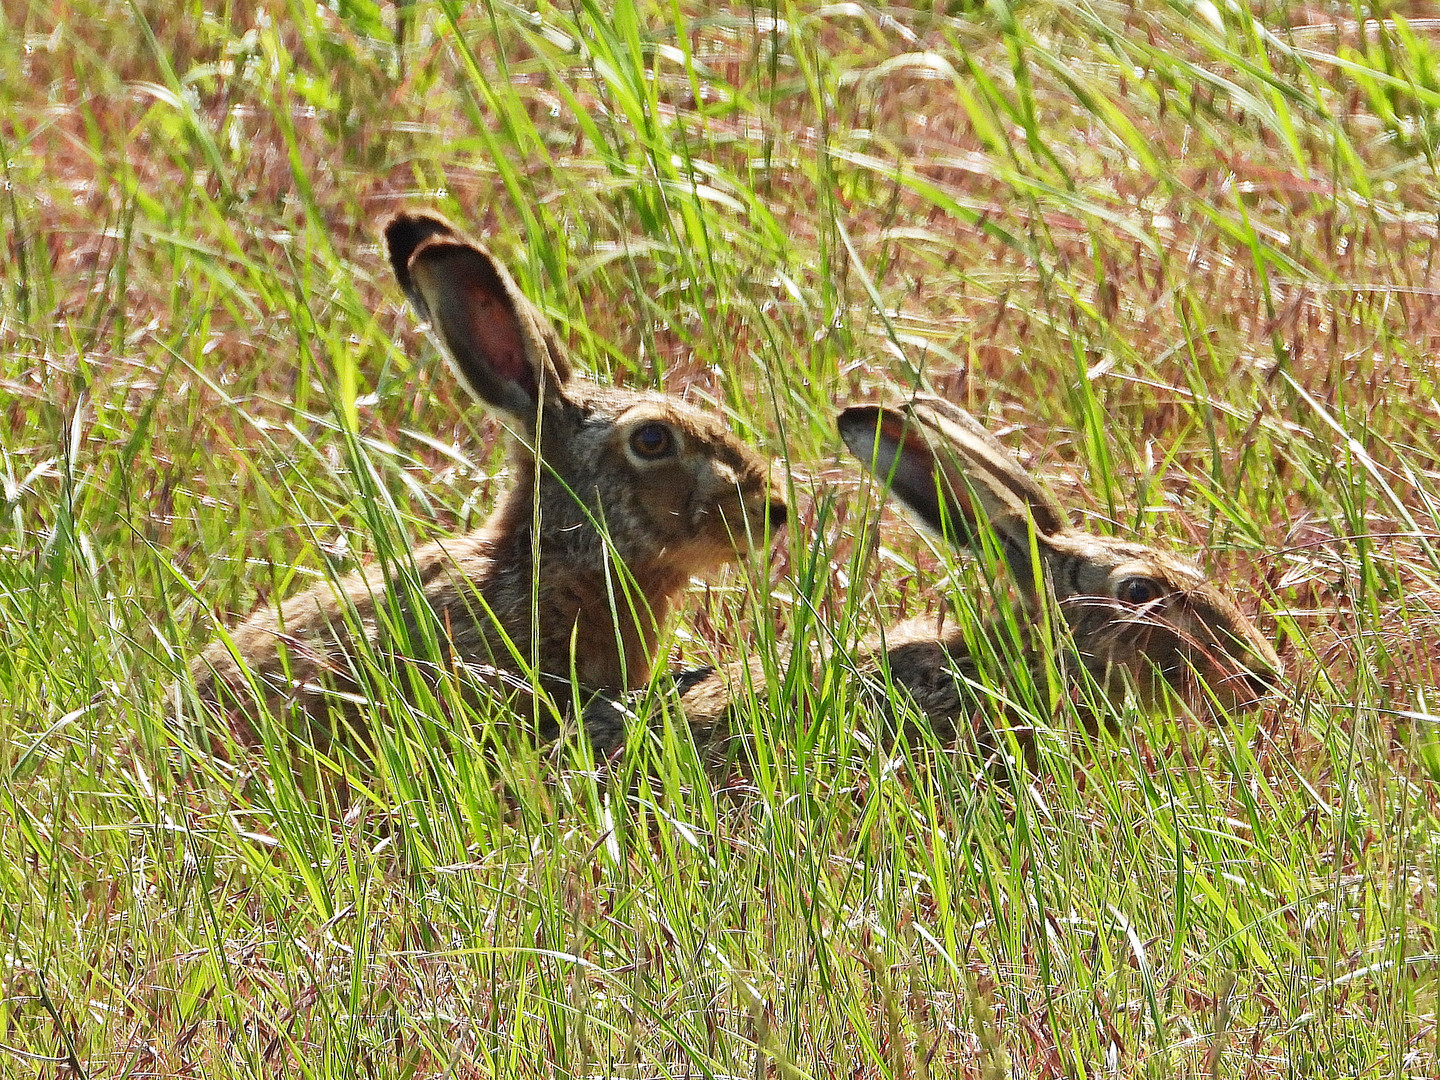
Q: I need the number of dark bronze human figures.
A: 0